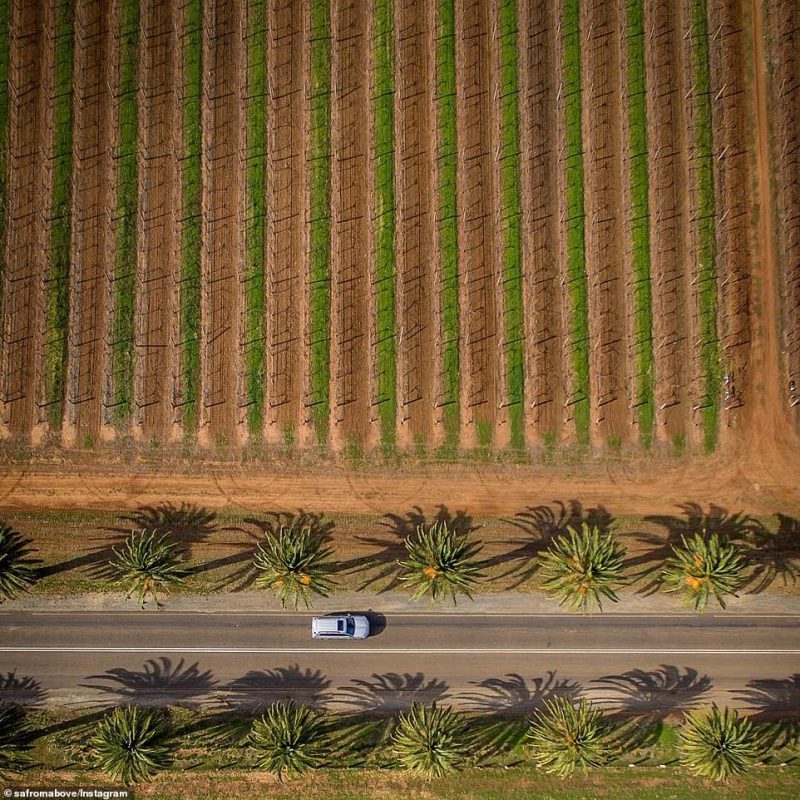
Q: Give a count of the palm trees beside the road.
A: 12